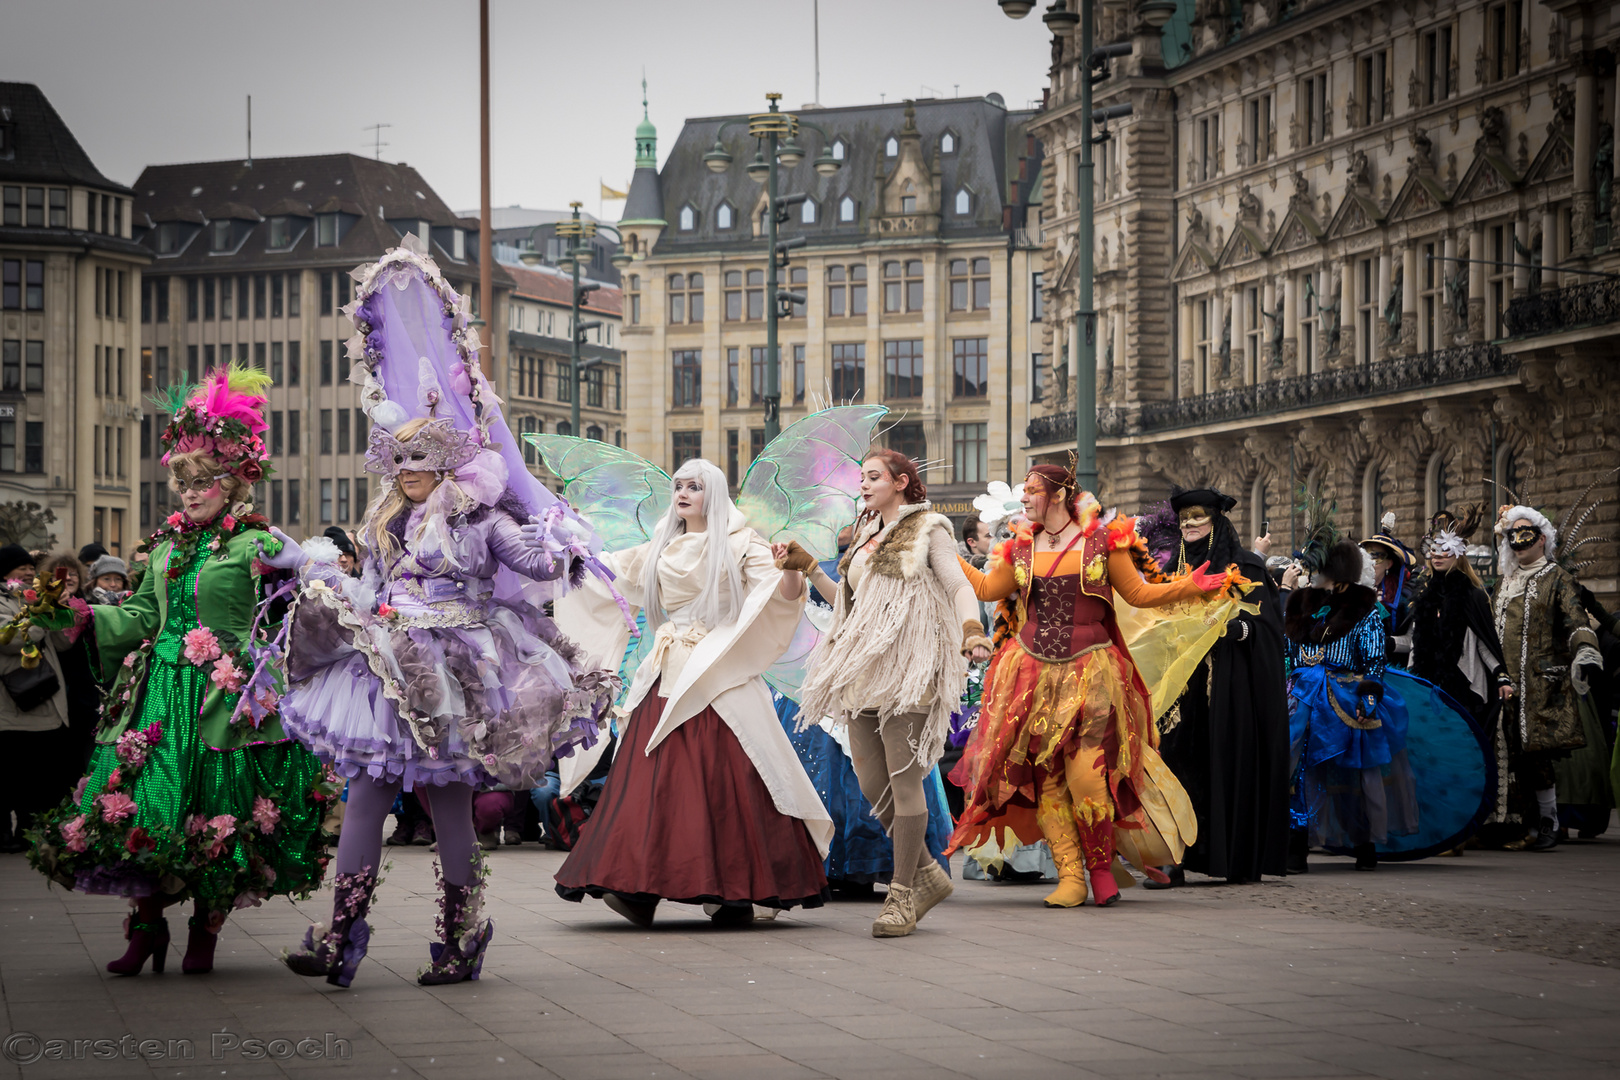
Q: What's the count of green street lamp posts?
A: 3